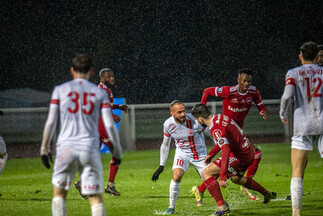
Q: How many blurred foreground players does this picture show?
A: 2